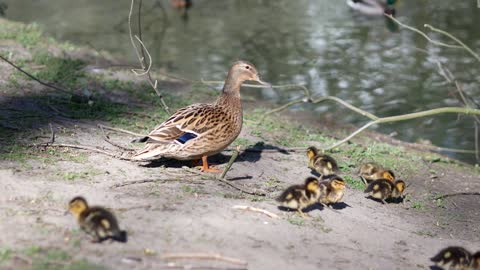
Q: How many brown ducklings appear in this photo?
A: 7